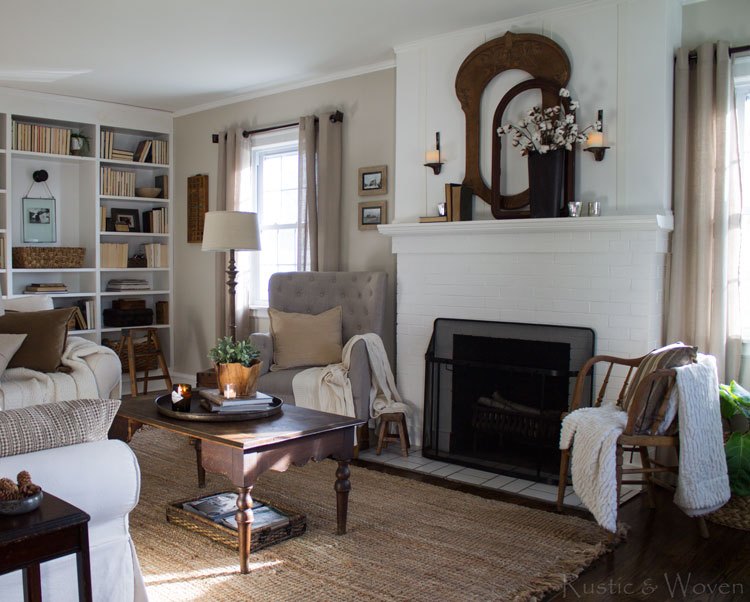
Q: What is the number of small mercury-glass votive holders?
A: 3